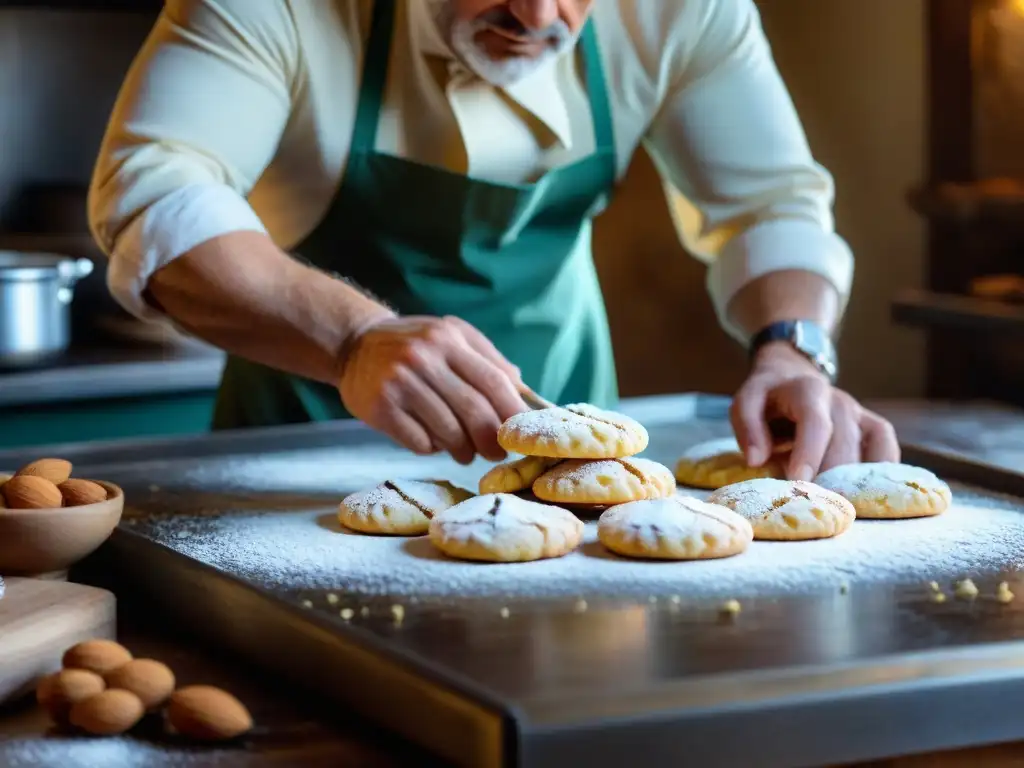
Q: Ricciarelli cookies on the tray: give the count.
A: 9